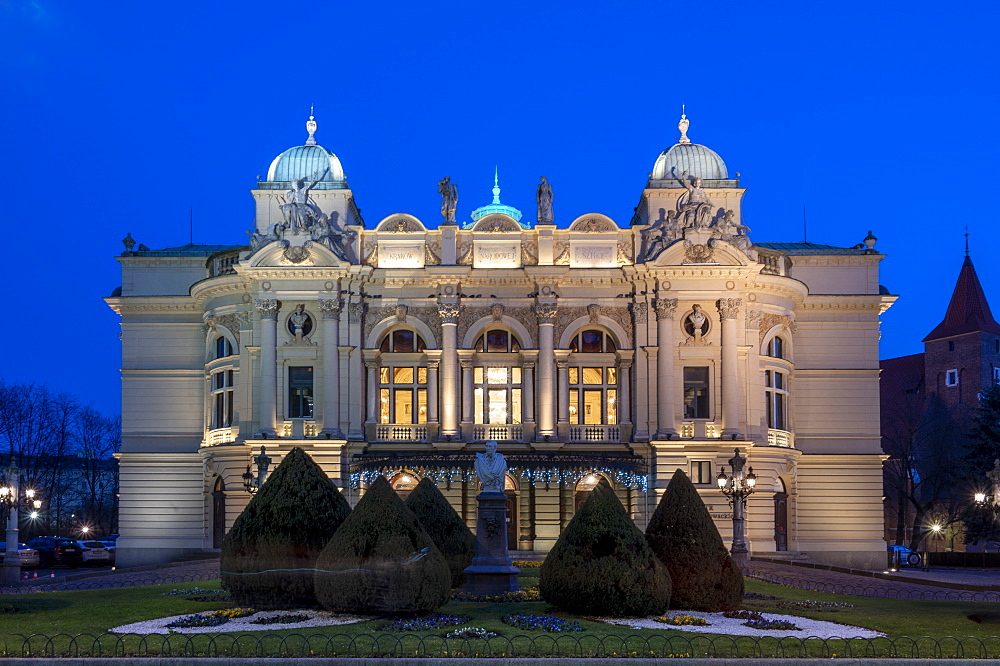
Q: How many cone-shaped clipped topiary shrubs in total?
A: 5